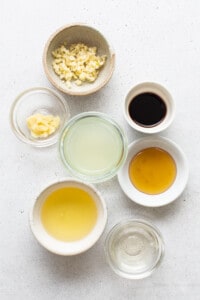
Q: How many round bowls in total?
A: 7